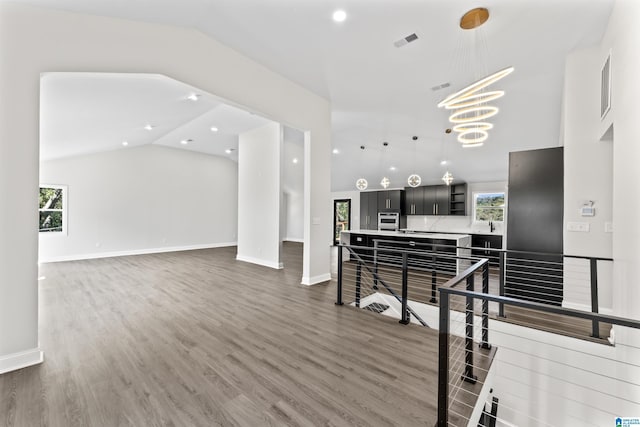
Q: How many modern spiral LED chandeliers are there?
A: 1